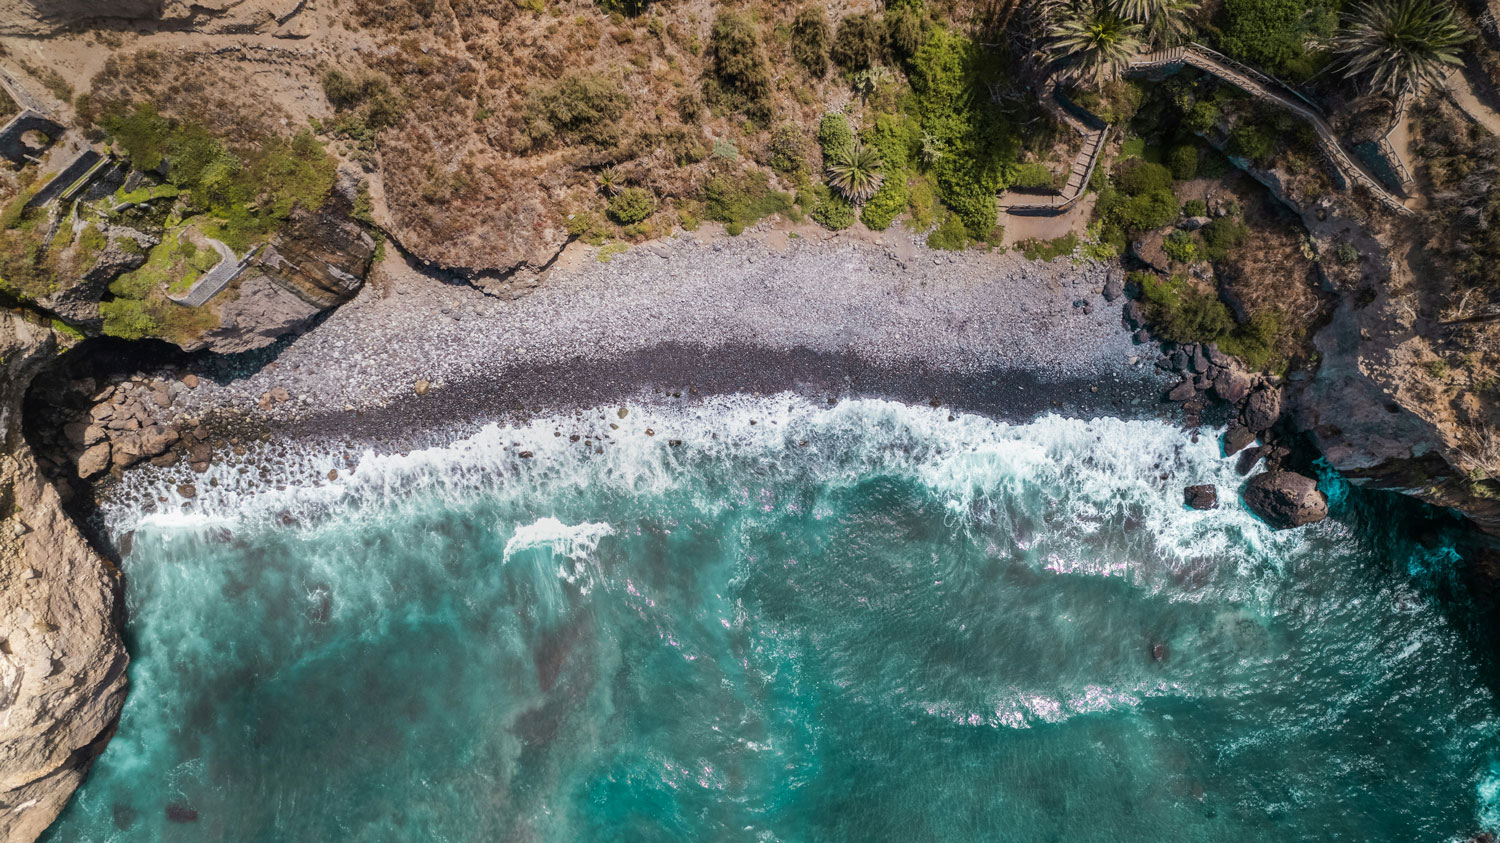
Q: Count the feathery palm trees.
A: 4